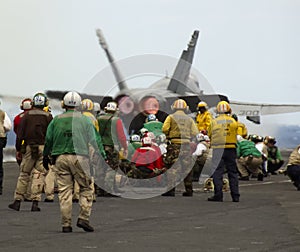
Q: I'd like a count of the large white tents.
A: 0